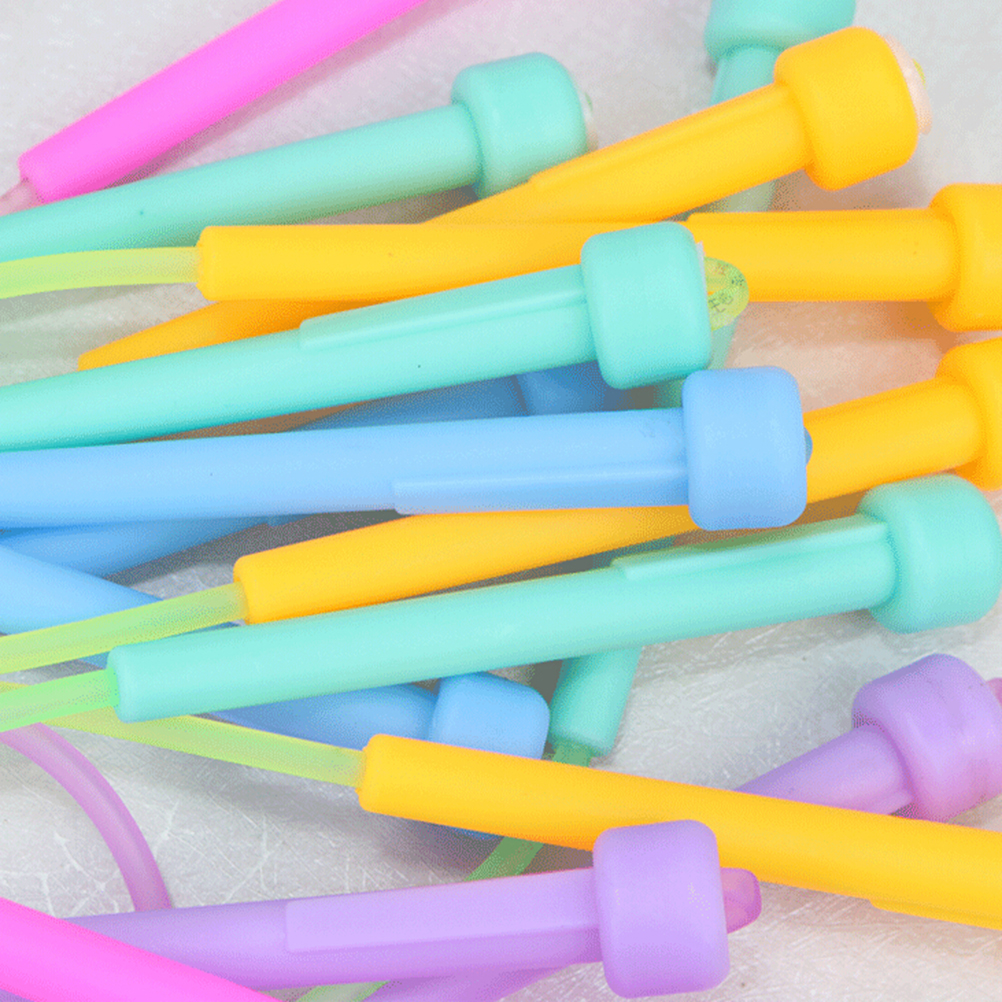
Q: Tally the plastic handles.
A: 15